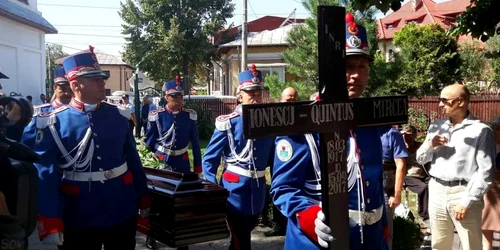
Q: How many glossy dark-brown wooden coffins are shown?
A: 1